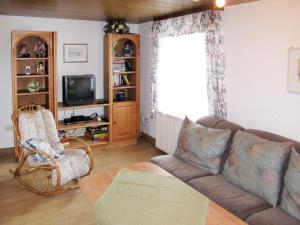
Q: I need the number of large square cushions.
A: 3